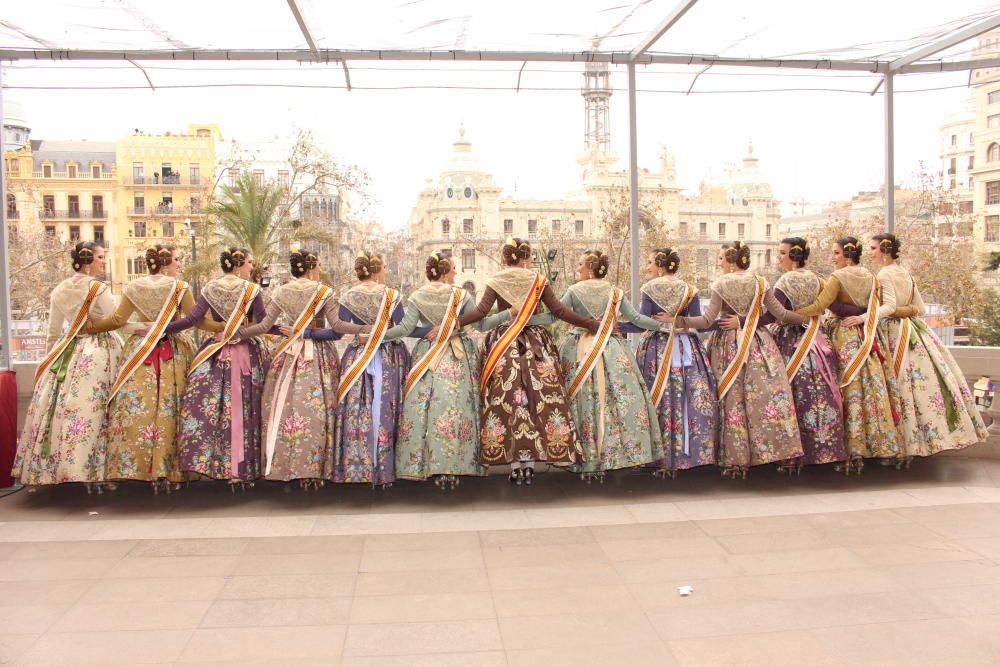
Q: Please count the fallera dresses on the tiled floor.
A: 13